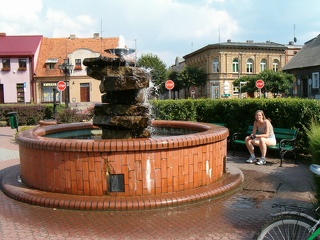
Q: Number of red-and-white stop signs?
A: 3